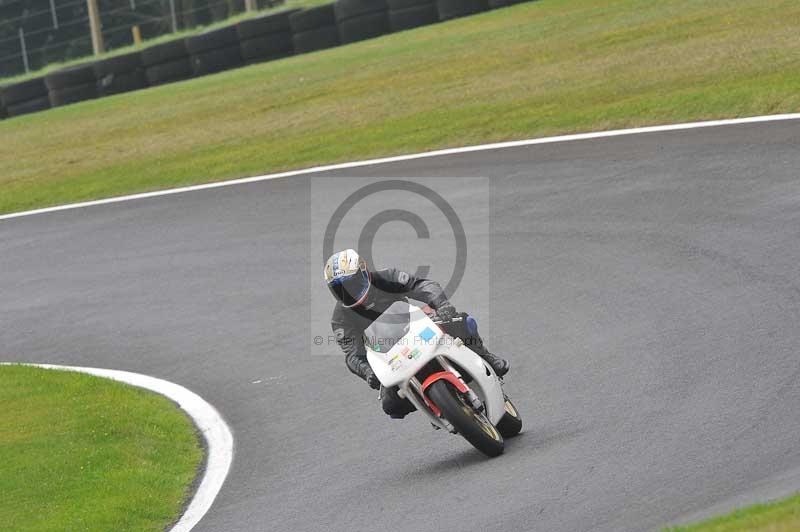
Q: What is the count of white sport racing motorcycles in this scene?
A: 1